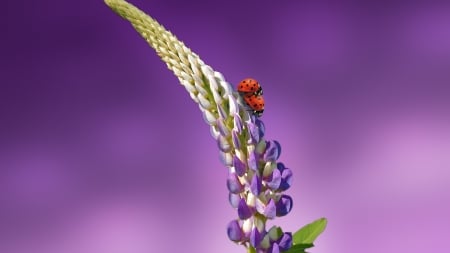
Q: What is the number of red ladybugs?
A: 2